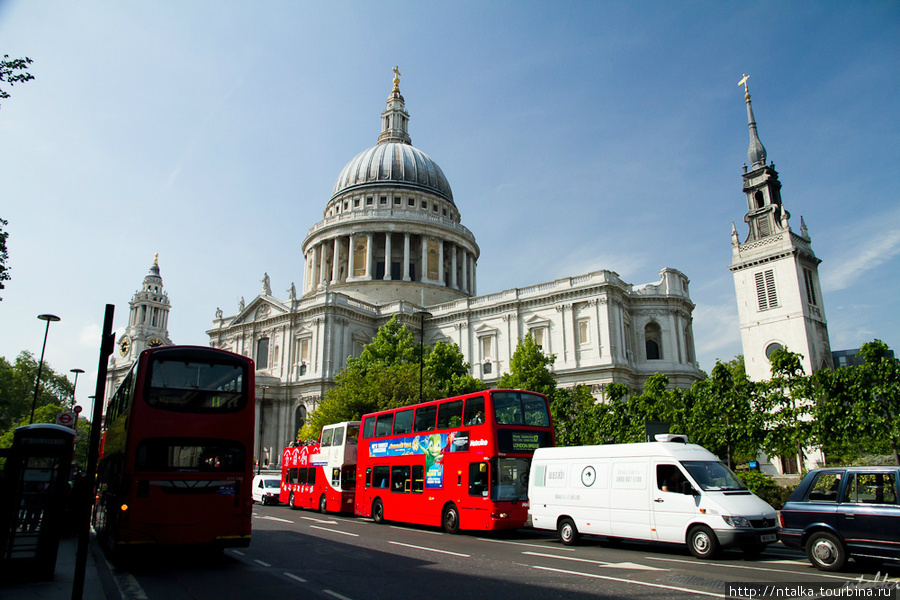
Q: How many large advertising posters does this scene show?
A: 1